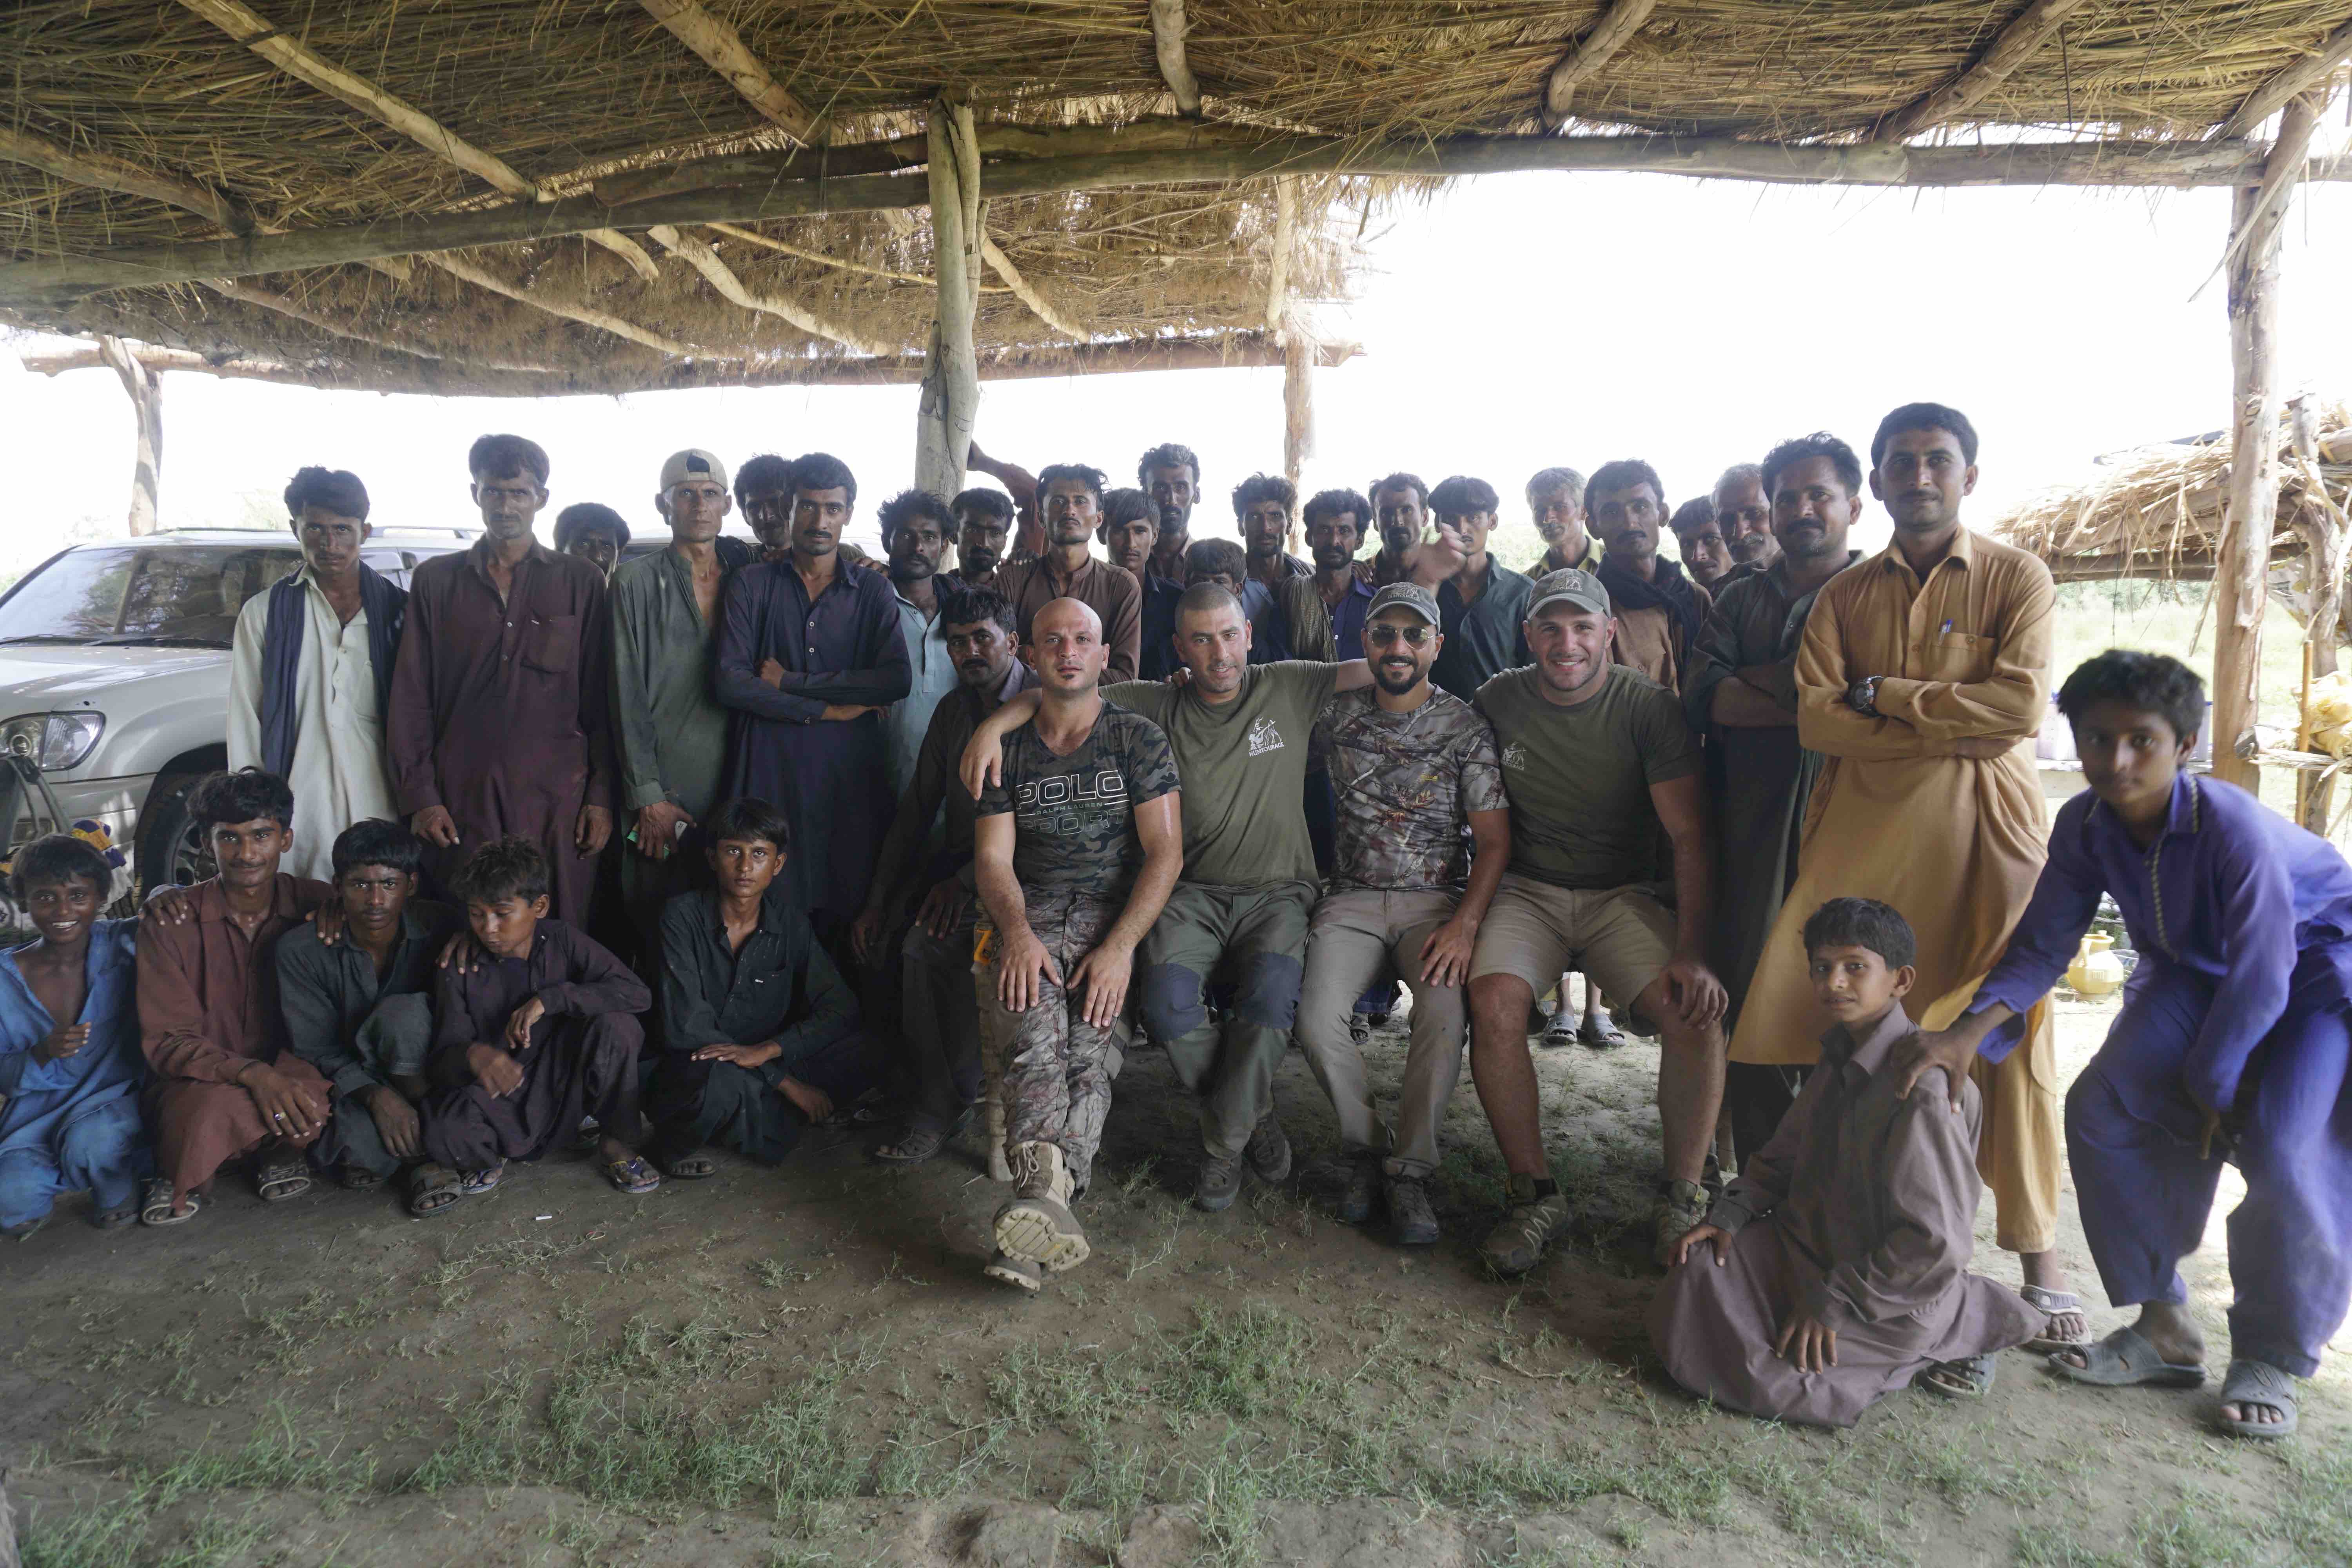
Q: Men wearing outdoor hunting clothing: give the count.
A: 4